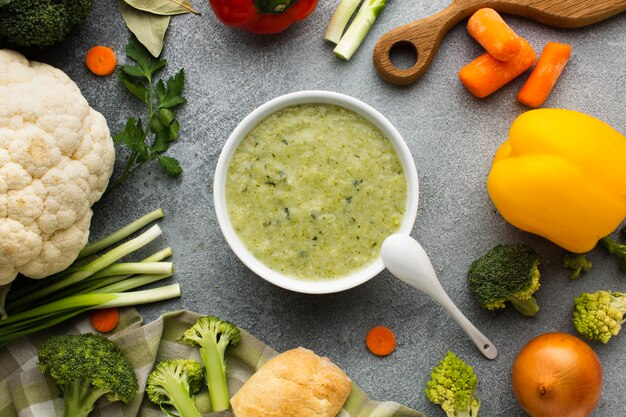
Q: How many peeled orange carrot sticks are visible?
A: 3